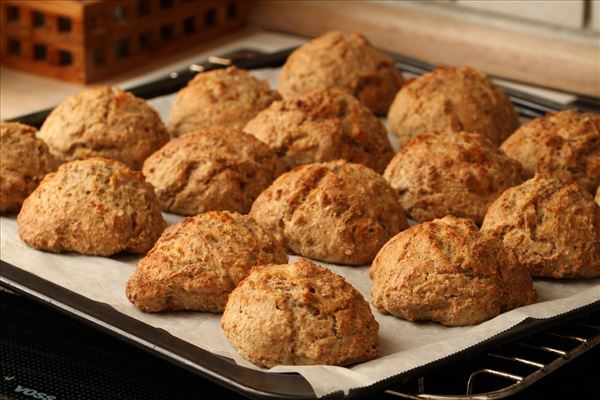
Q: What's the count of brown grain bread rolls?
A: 15